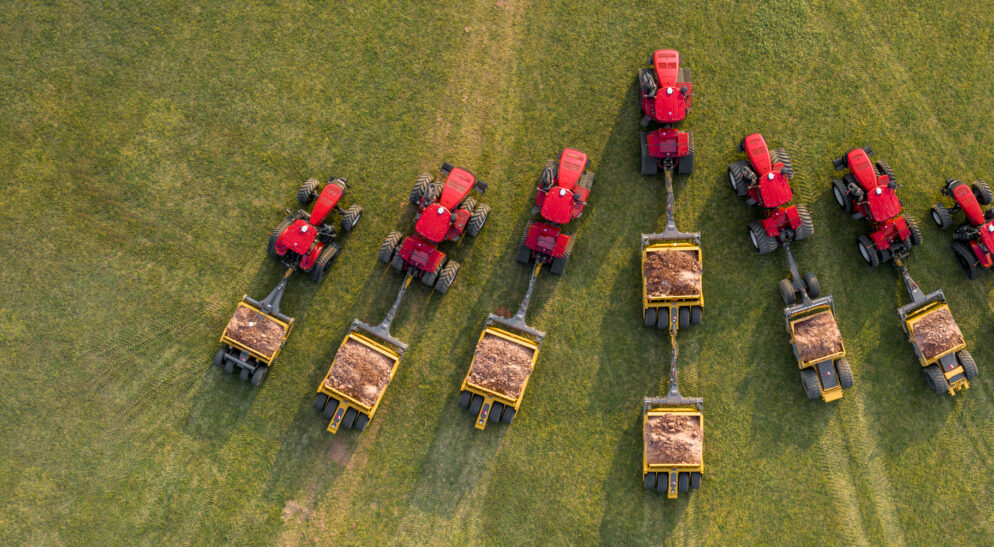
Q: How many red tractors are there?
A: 7